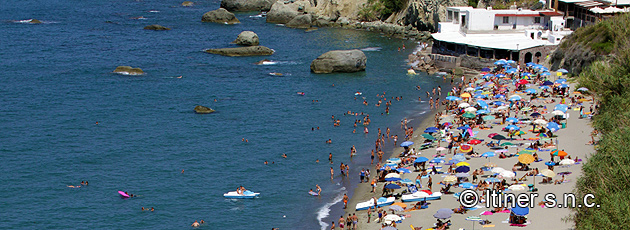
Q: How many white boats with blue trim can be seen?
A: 3